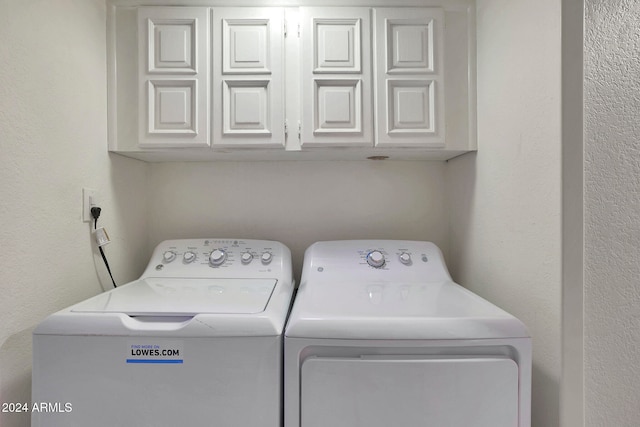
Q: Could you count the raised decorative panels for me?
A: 8